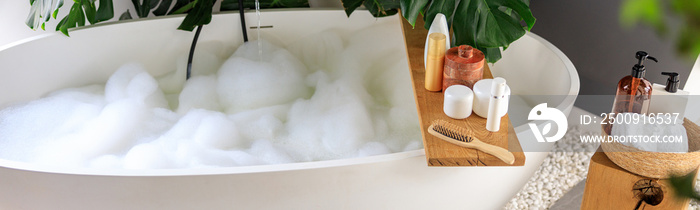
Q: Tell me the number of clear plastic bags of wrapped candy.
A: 0